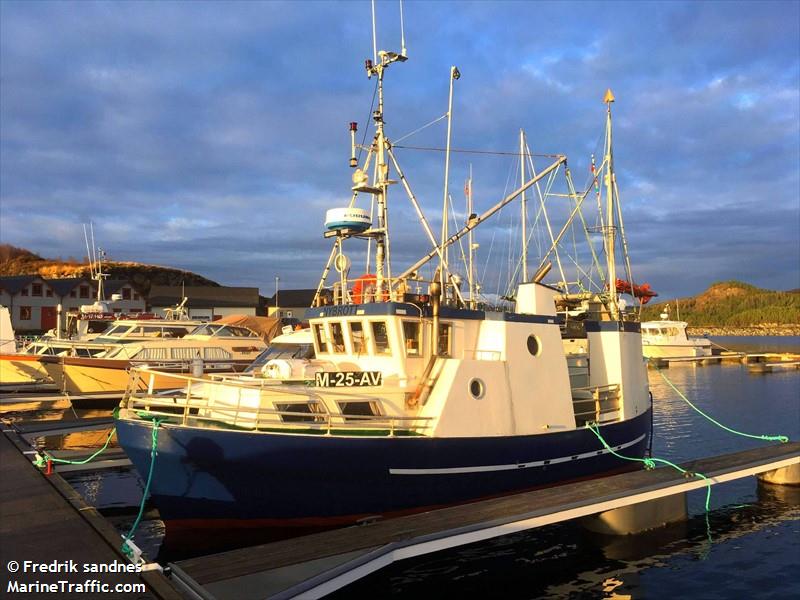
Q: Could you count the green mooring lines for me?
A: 4